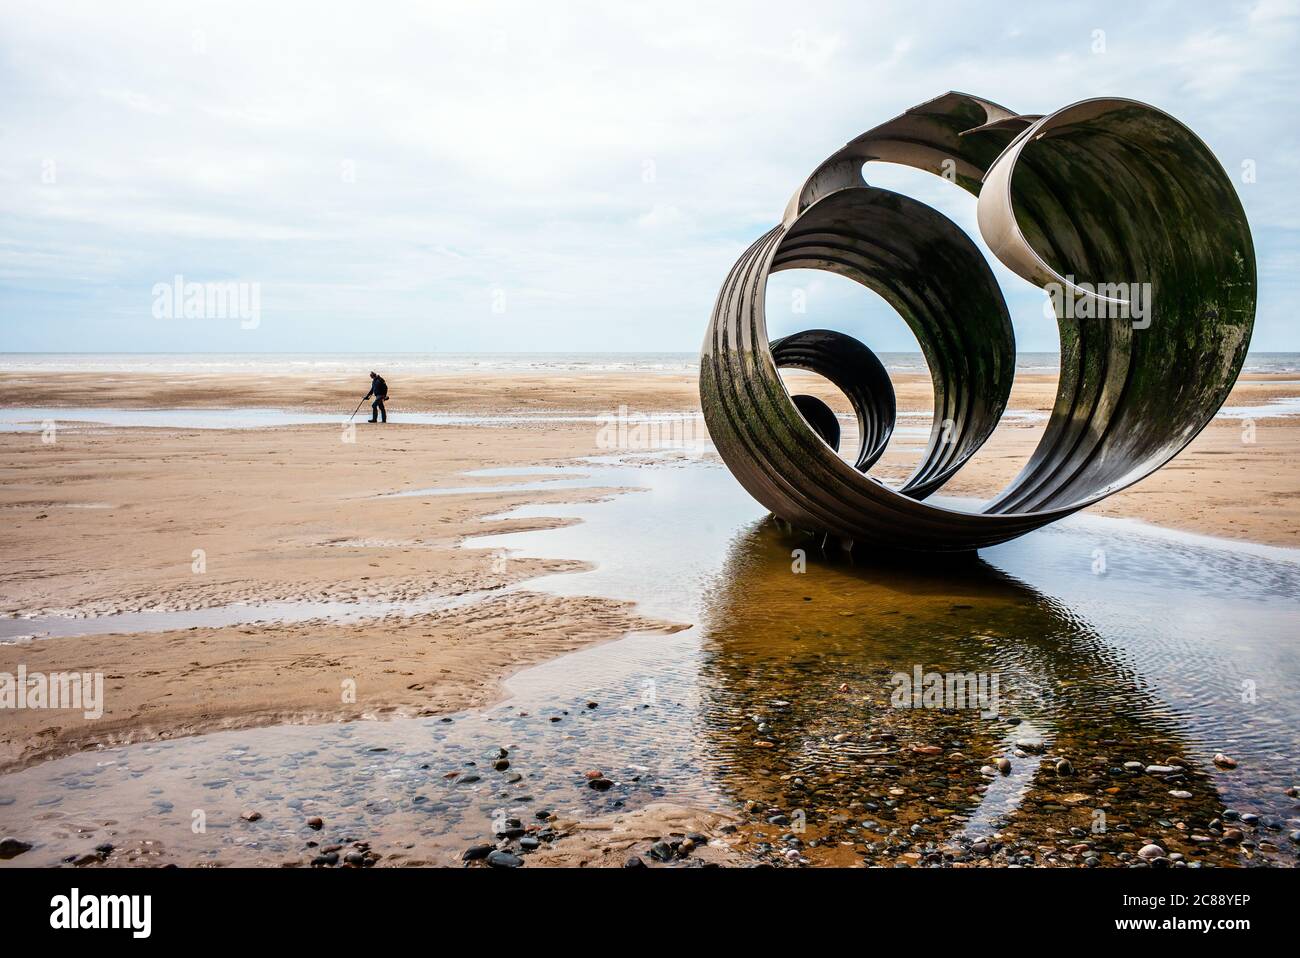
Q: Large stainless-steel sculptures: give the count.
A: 1